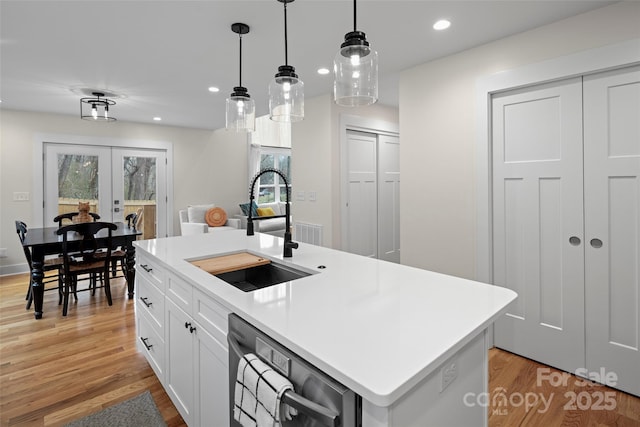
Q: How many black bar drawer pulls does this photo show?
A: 3